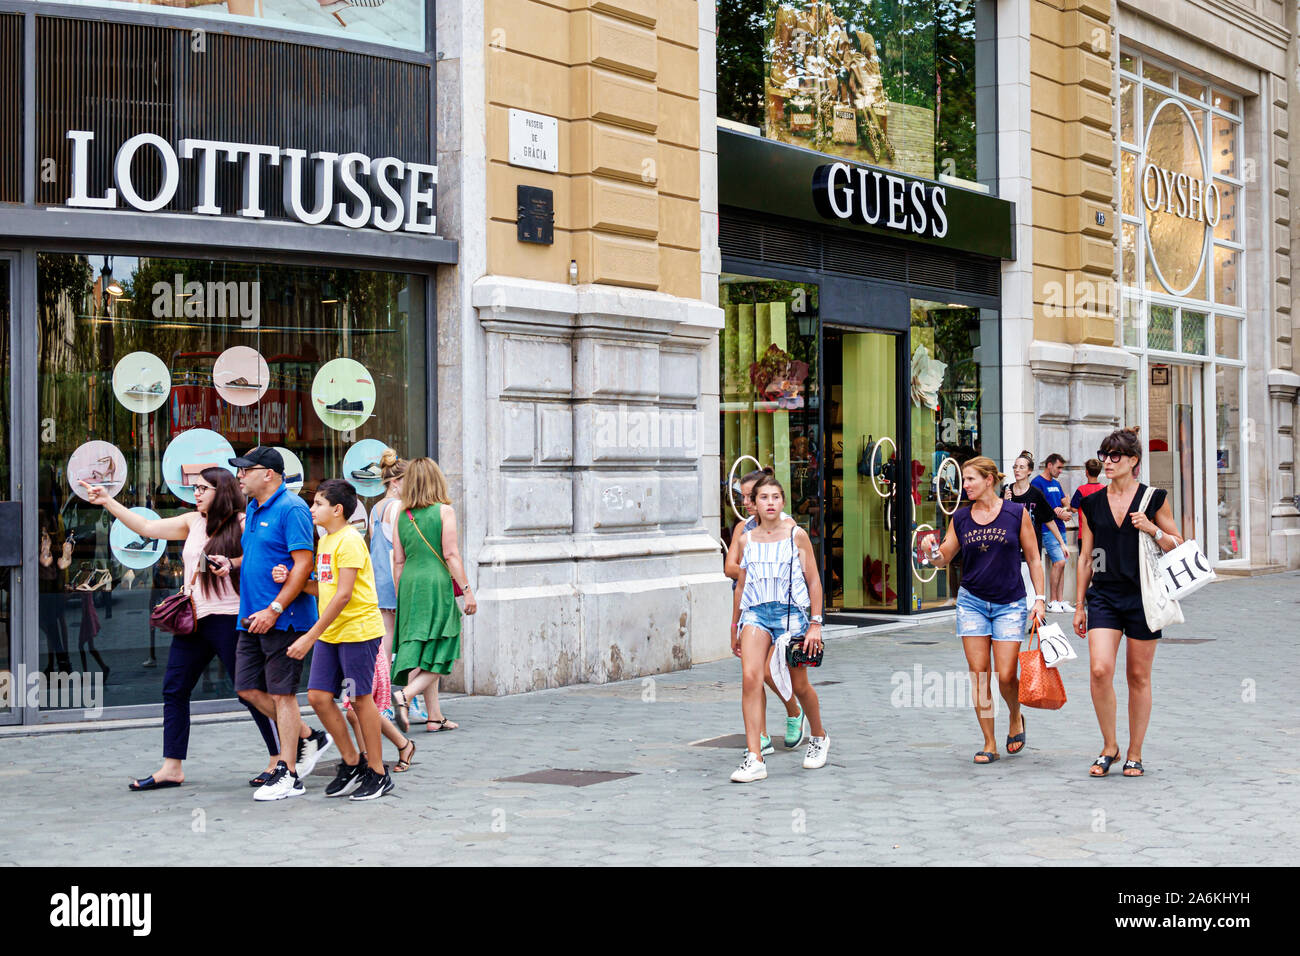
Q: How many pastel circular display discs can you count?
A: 9